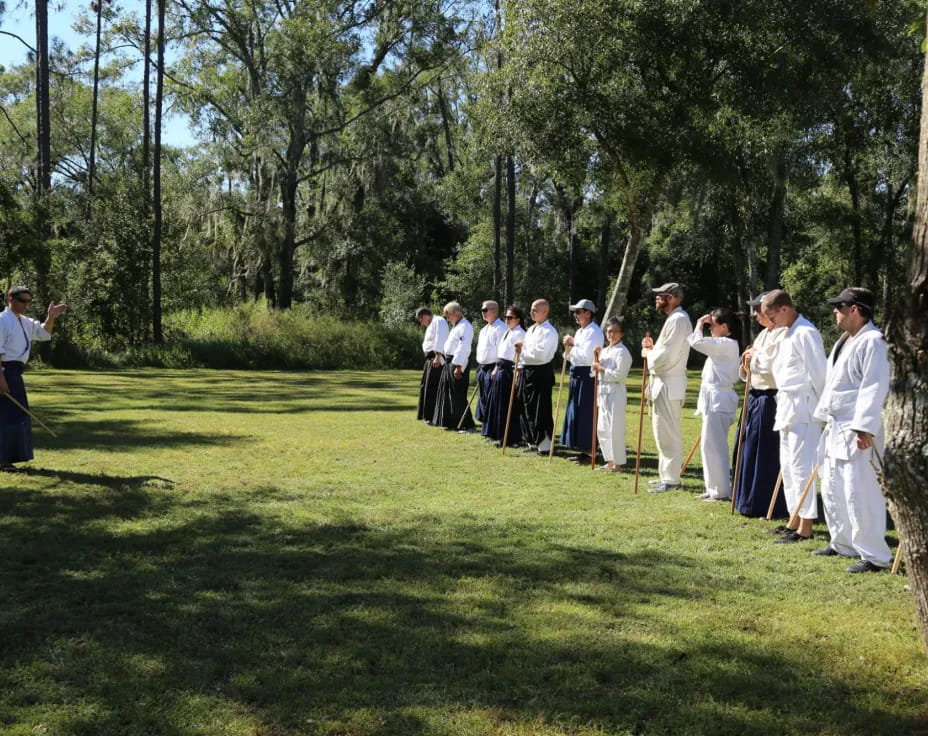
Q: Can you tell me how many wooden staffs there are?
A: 11